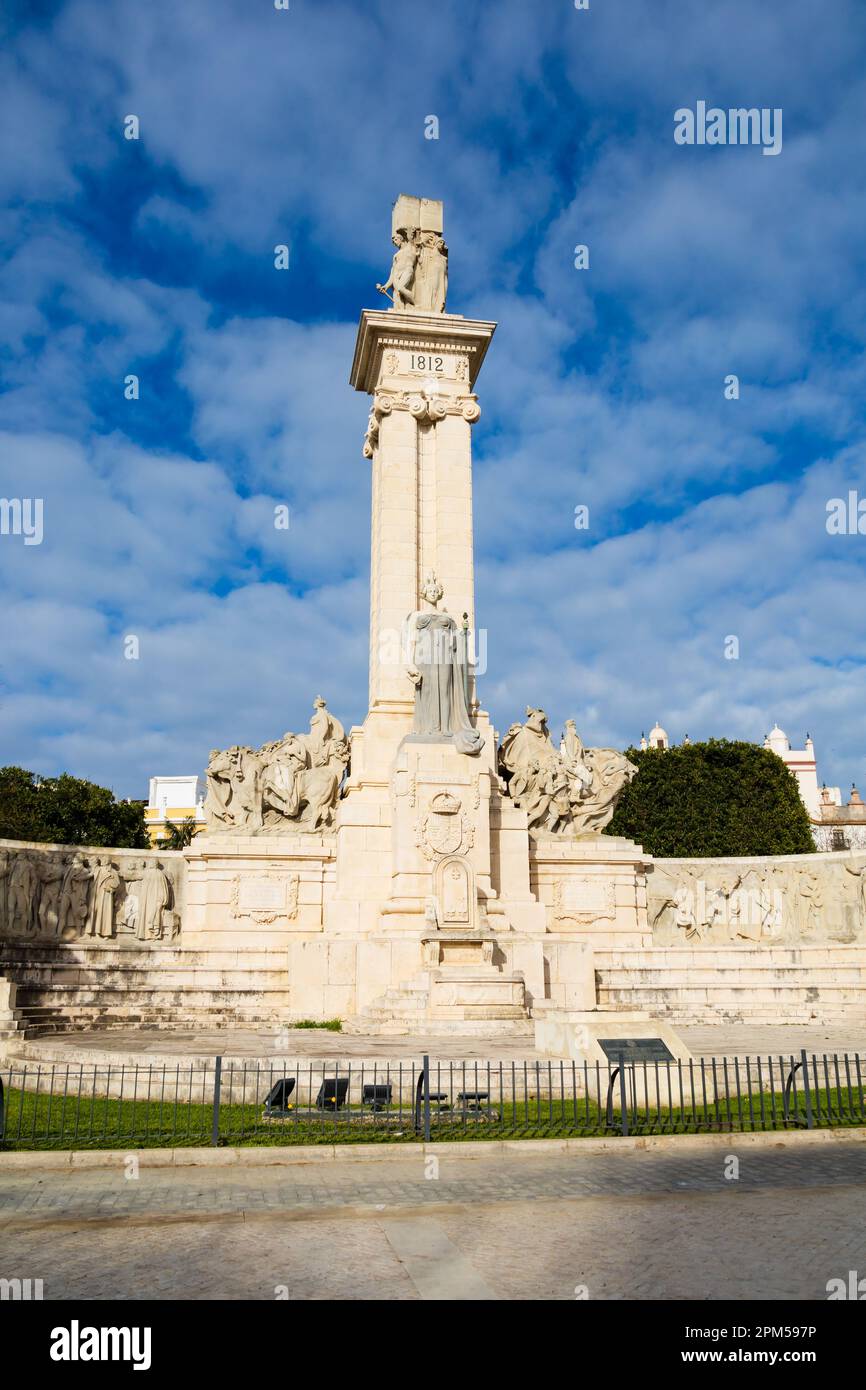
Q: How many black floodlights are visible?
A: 5